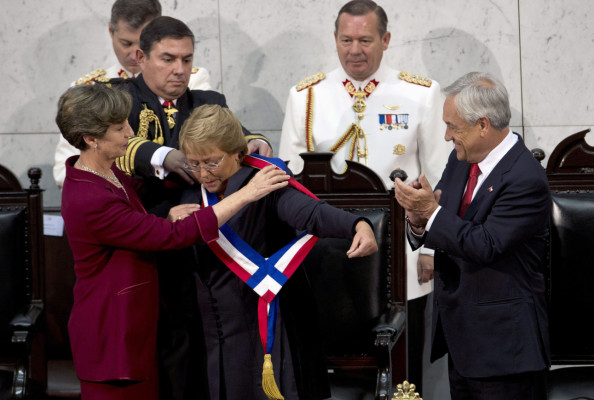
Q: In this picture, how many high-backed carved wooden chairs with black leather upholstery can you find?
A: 3